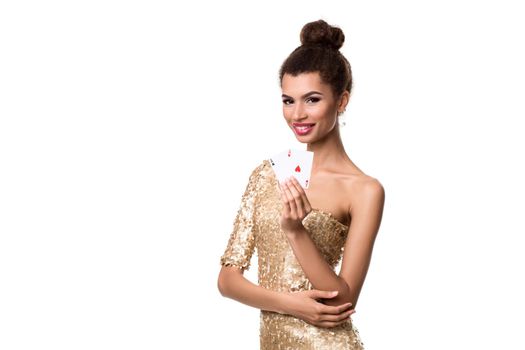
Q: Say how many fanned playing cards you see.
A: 2